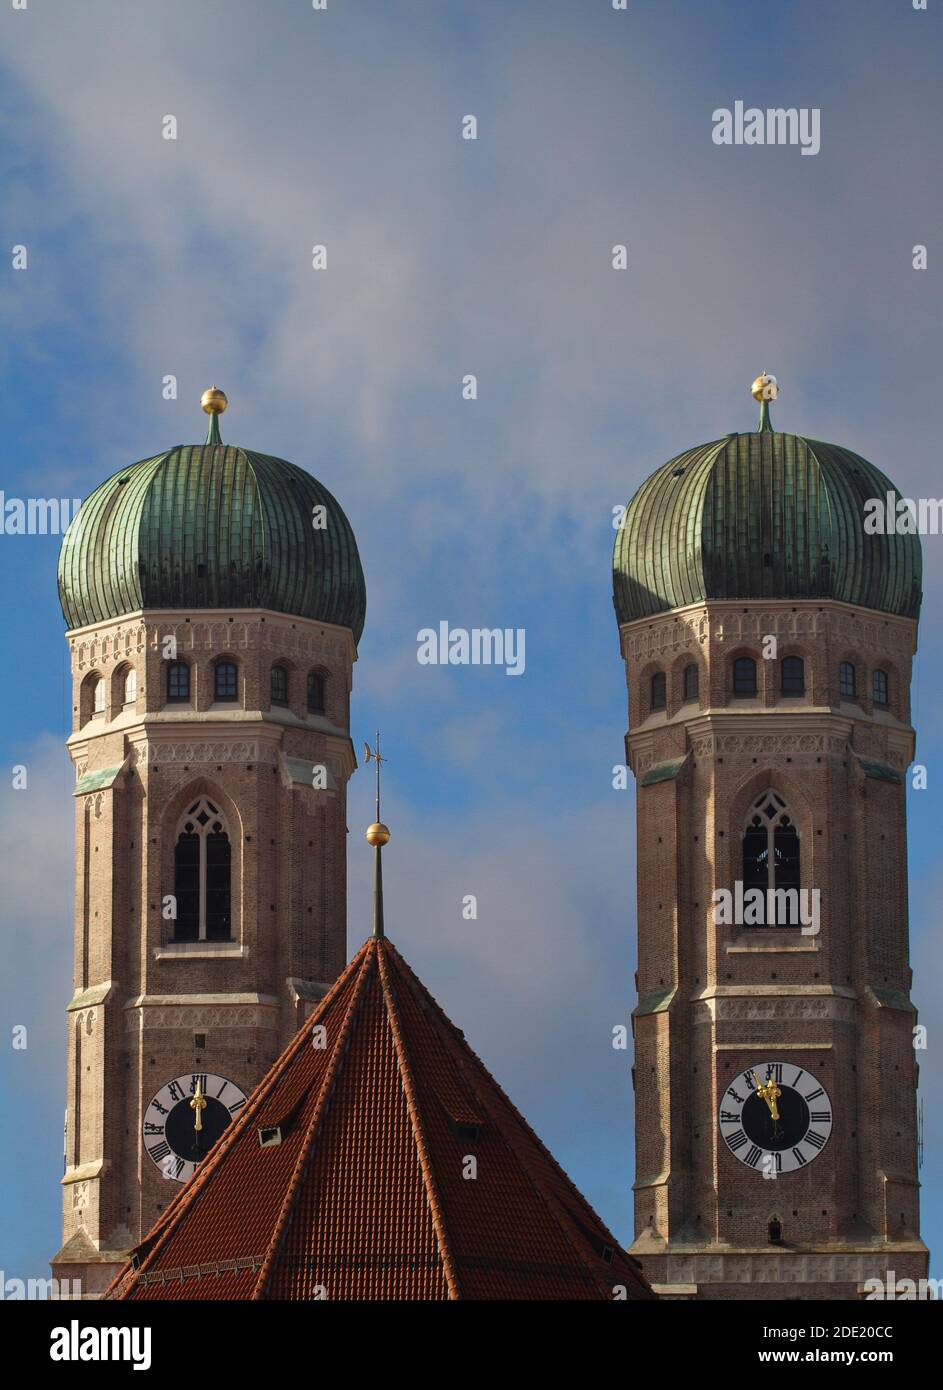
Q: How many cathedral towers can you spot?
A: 2